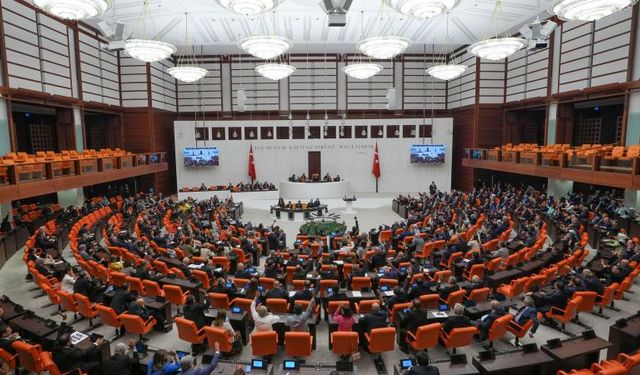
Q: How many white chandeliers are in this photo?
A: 12